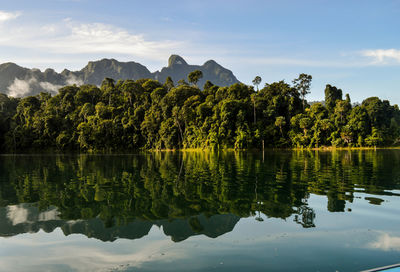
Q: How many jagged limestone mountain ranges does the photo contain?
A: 1